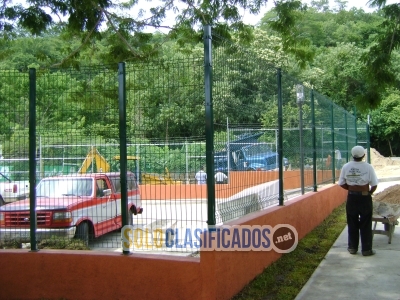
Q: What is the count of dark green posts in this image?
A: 9